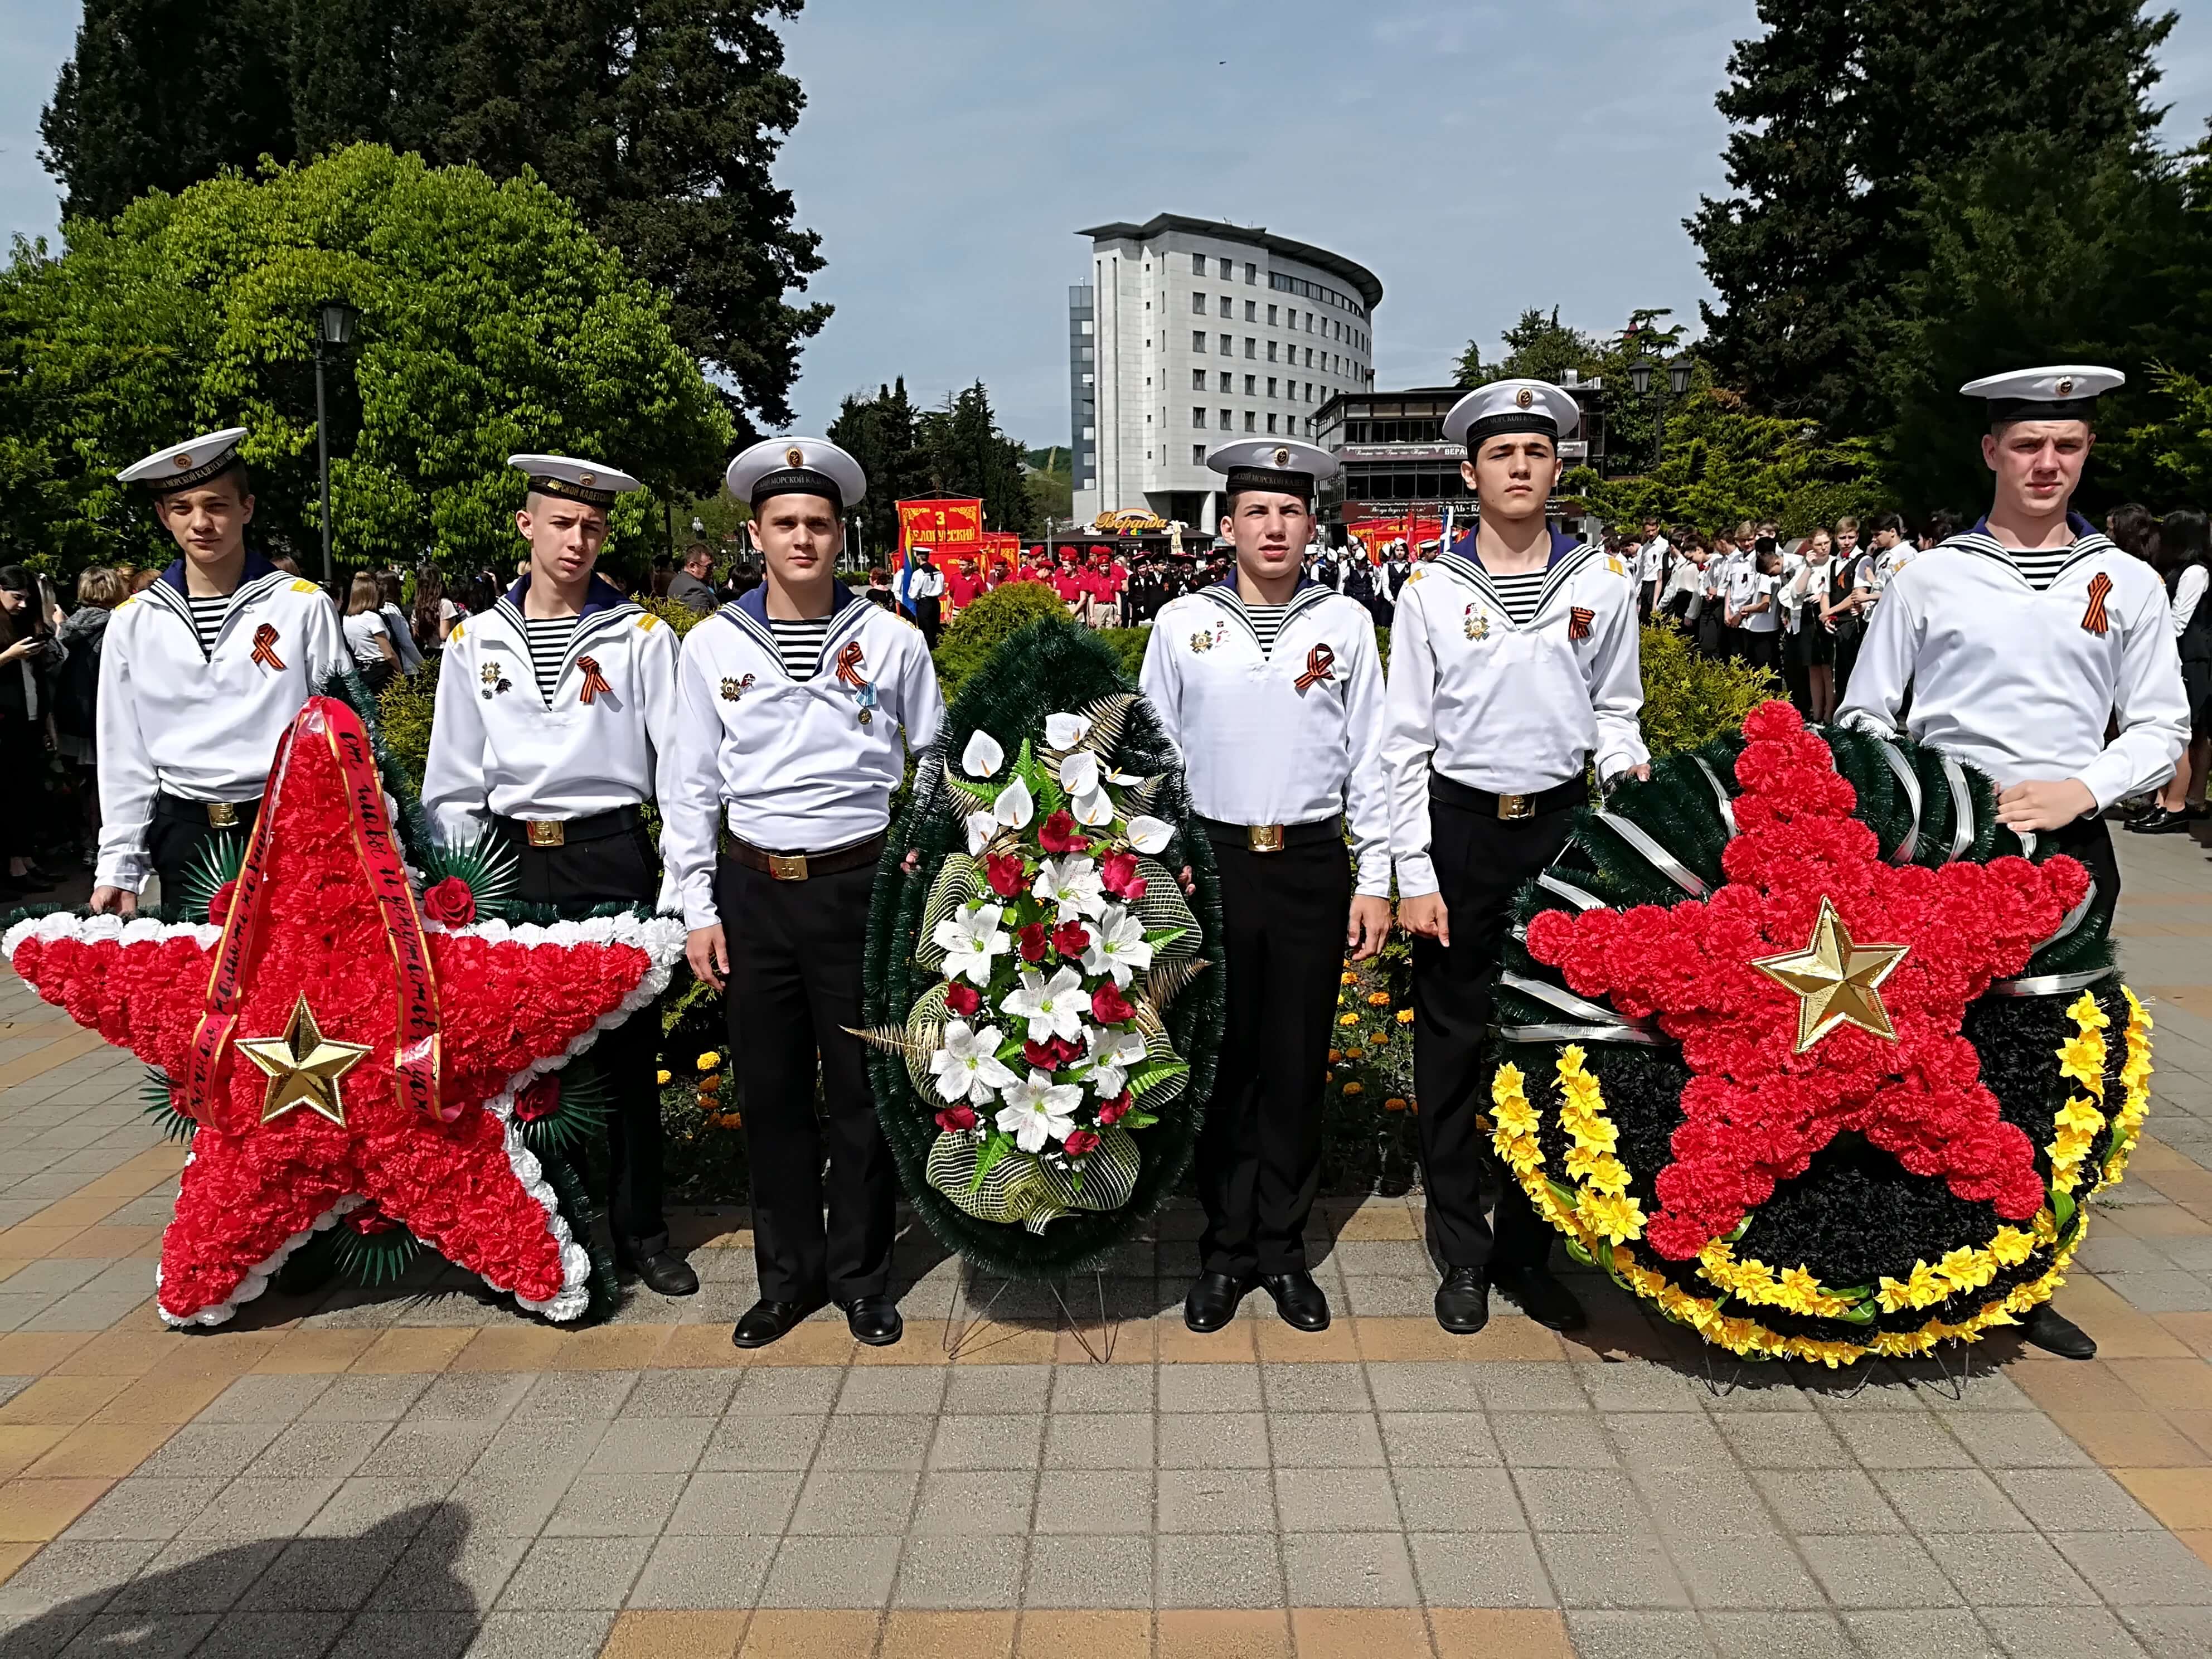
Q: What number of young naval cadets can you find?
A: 6